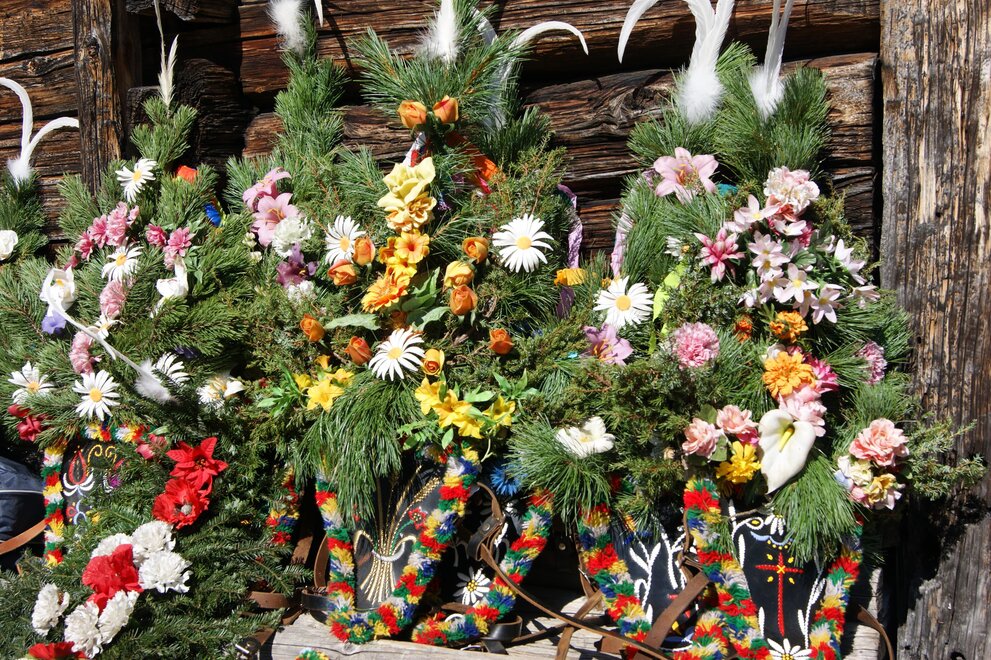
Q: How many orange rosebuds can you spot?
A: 11